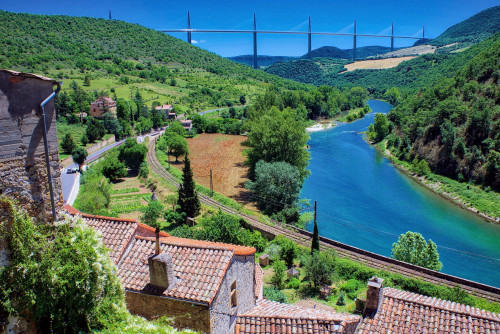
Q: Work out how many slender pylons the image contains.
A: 7